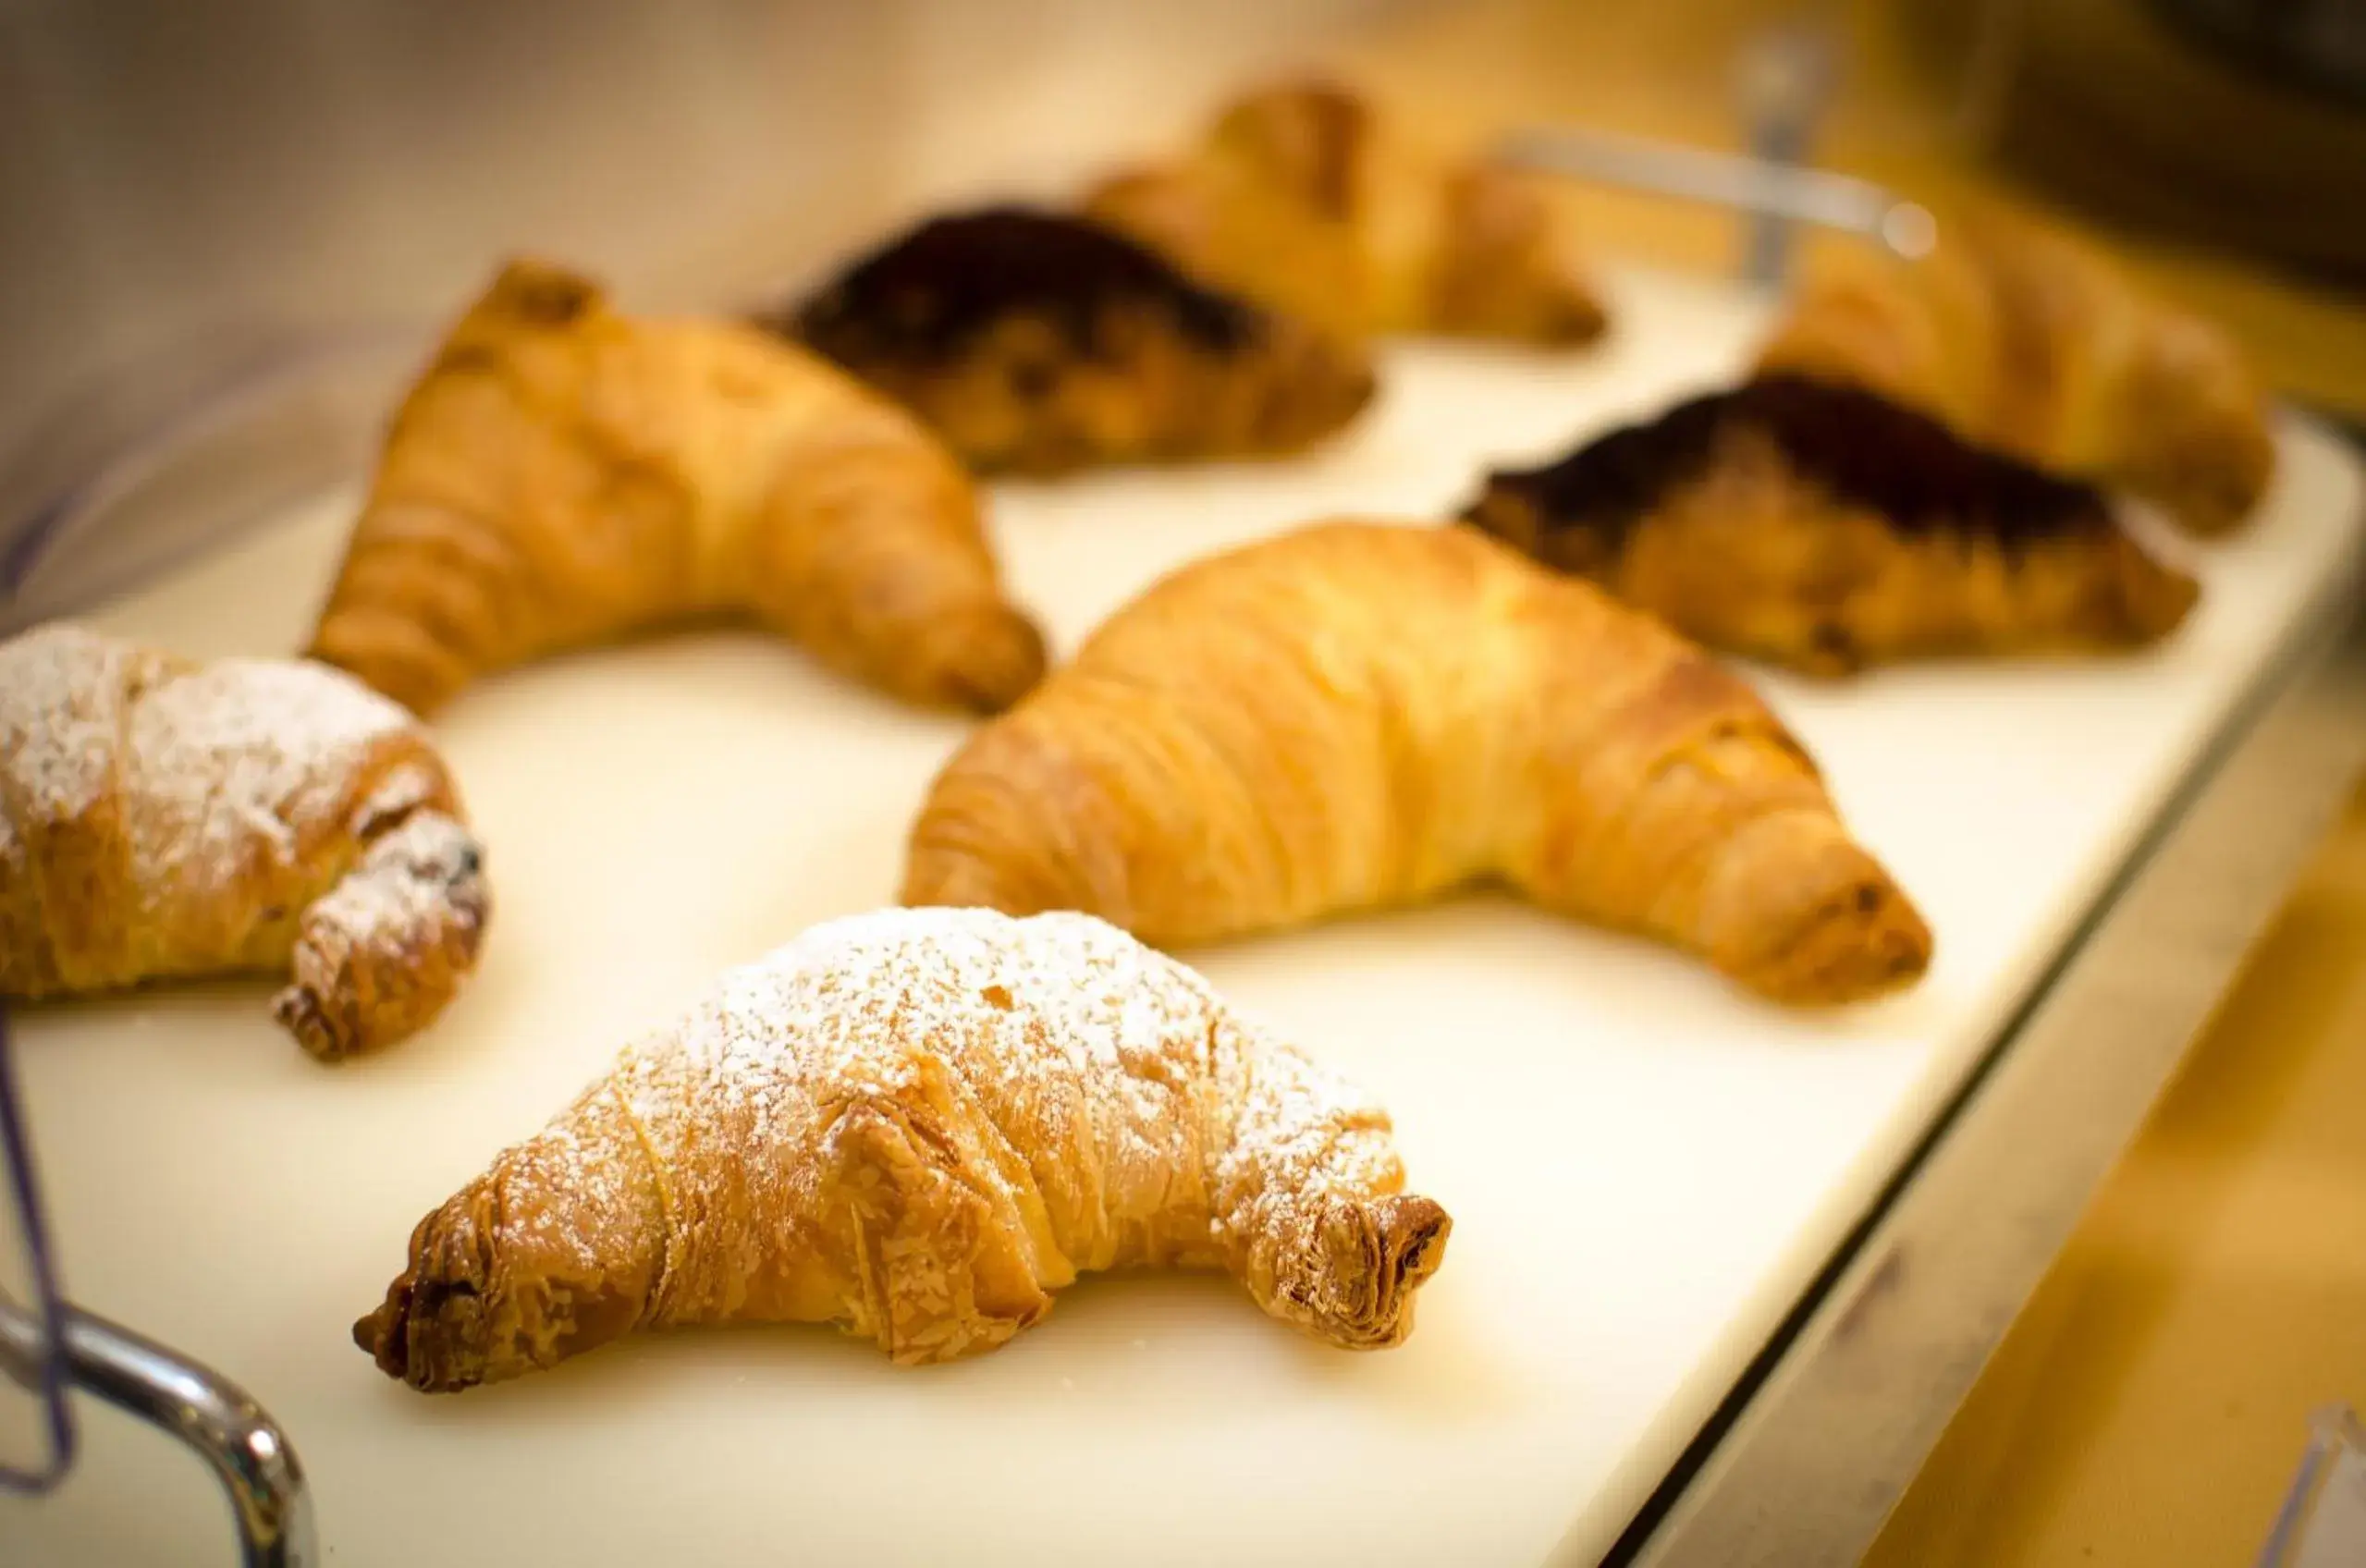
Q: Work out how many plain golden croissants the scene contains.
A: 4